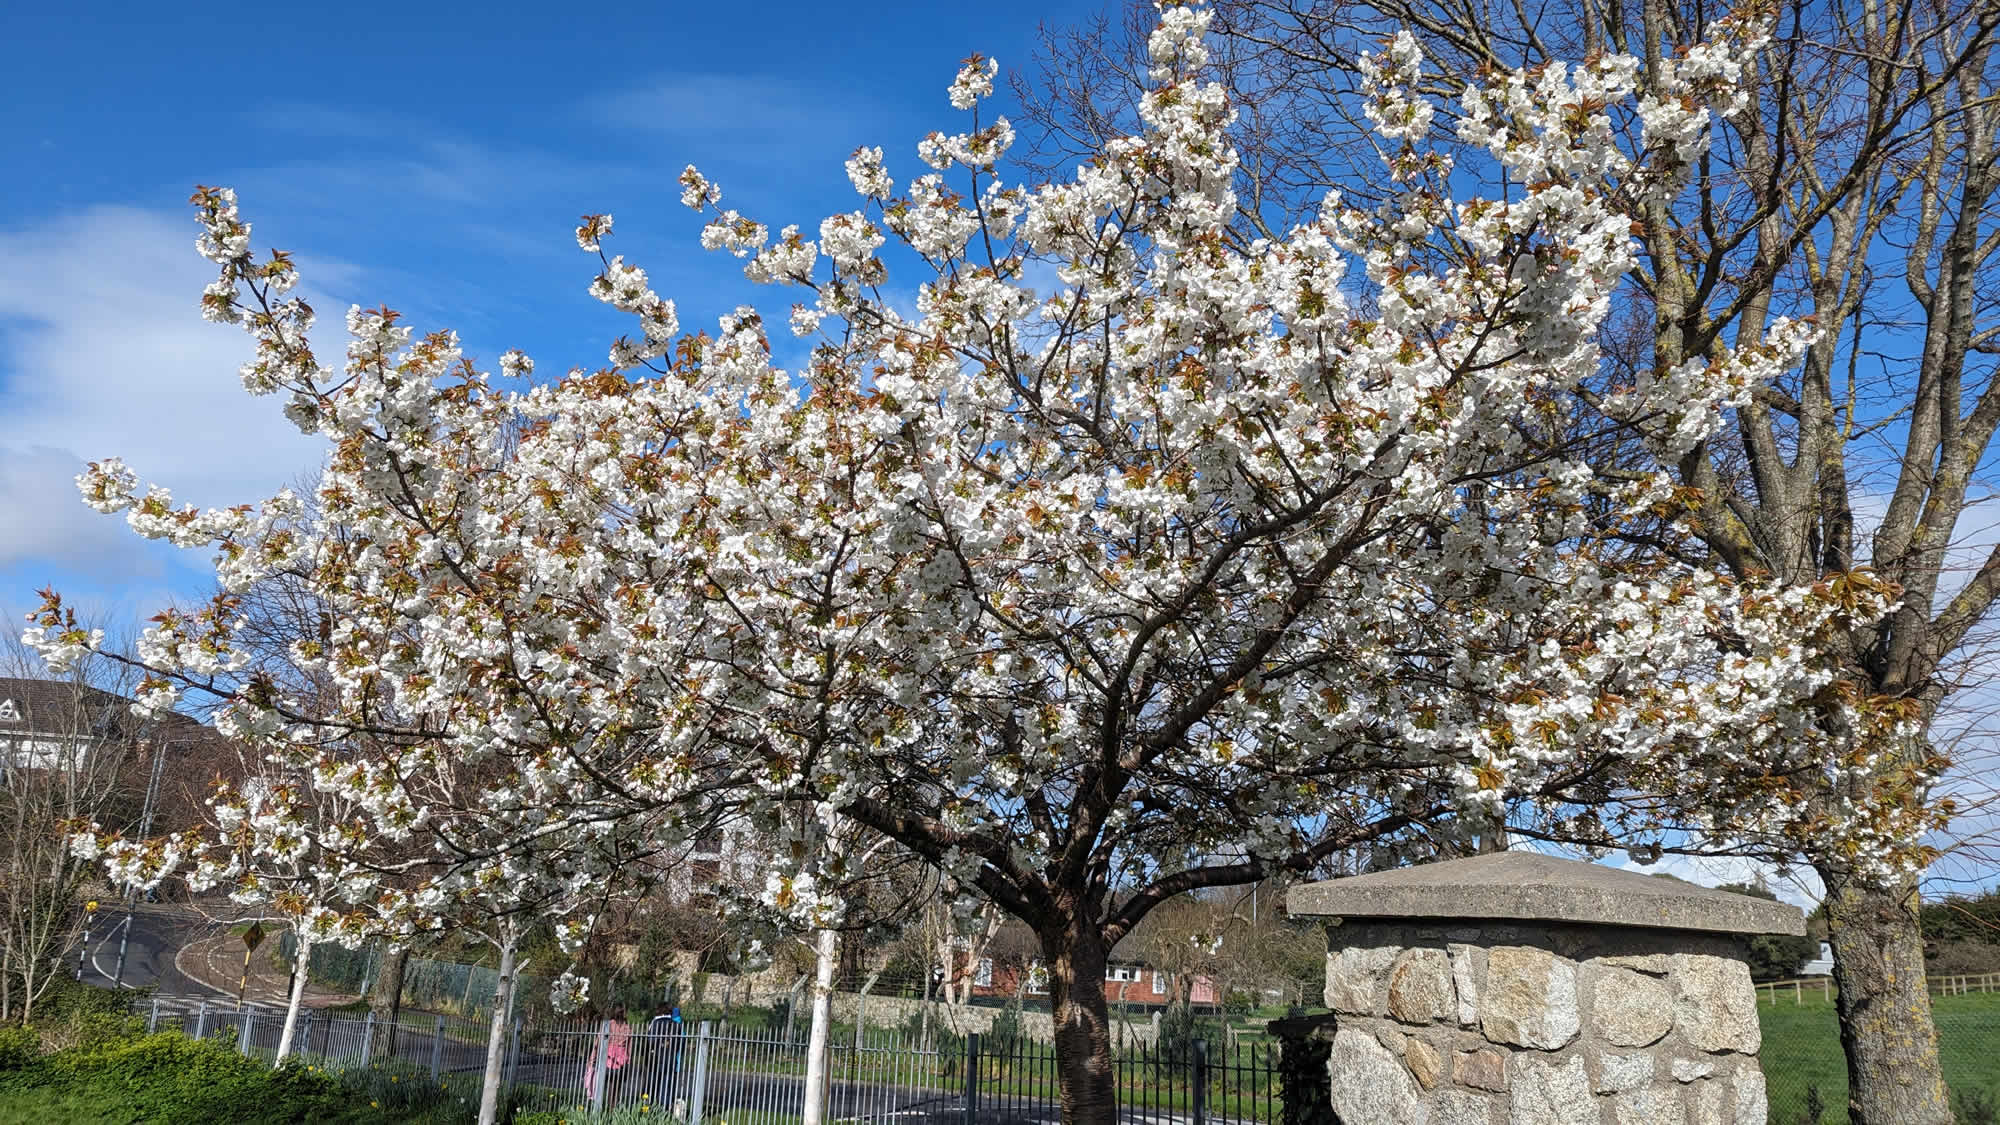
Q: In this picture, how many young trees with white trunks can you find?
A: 3